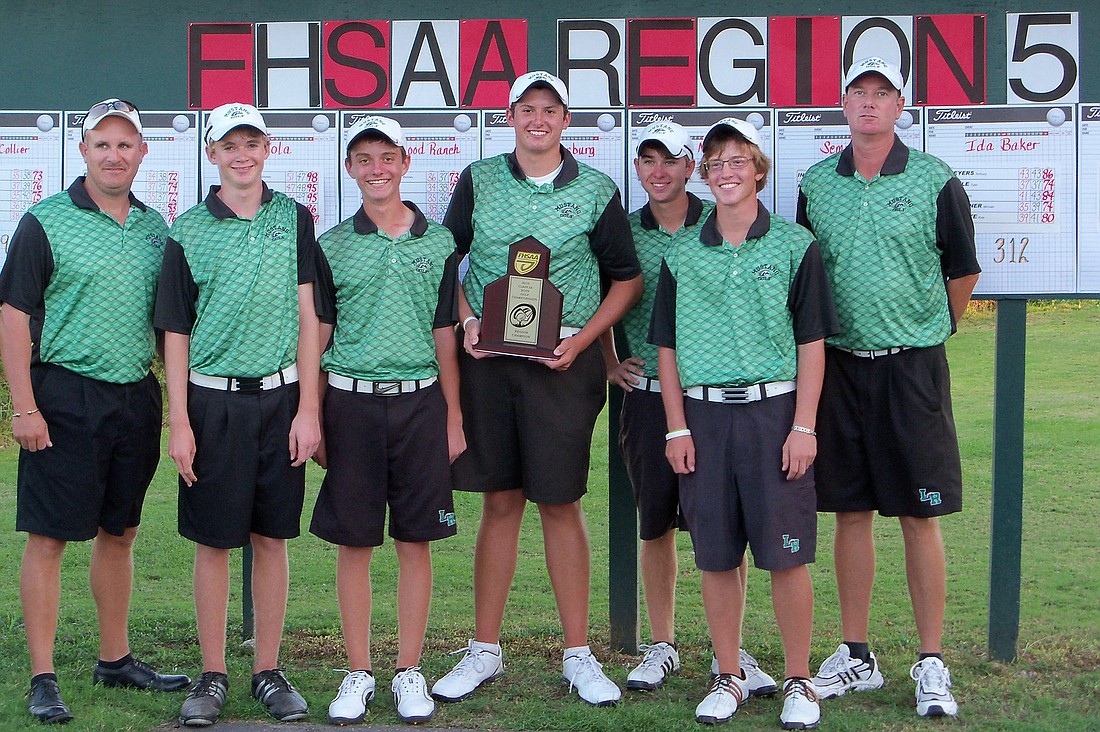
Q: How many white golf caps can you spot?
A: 7